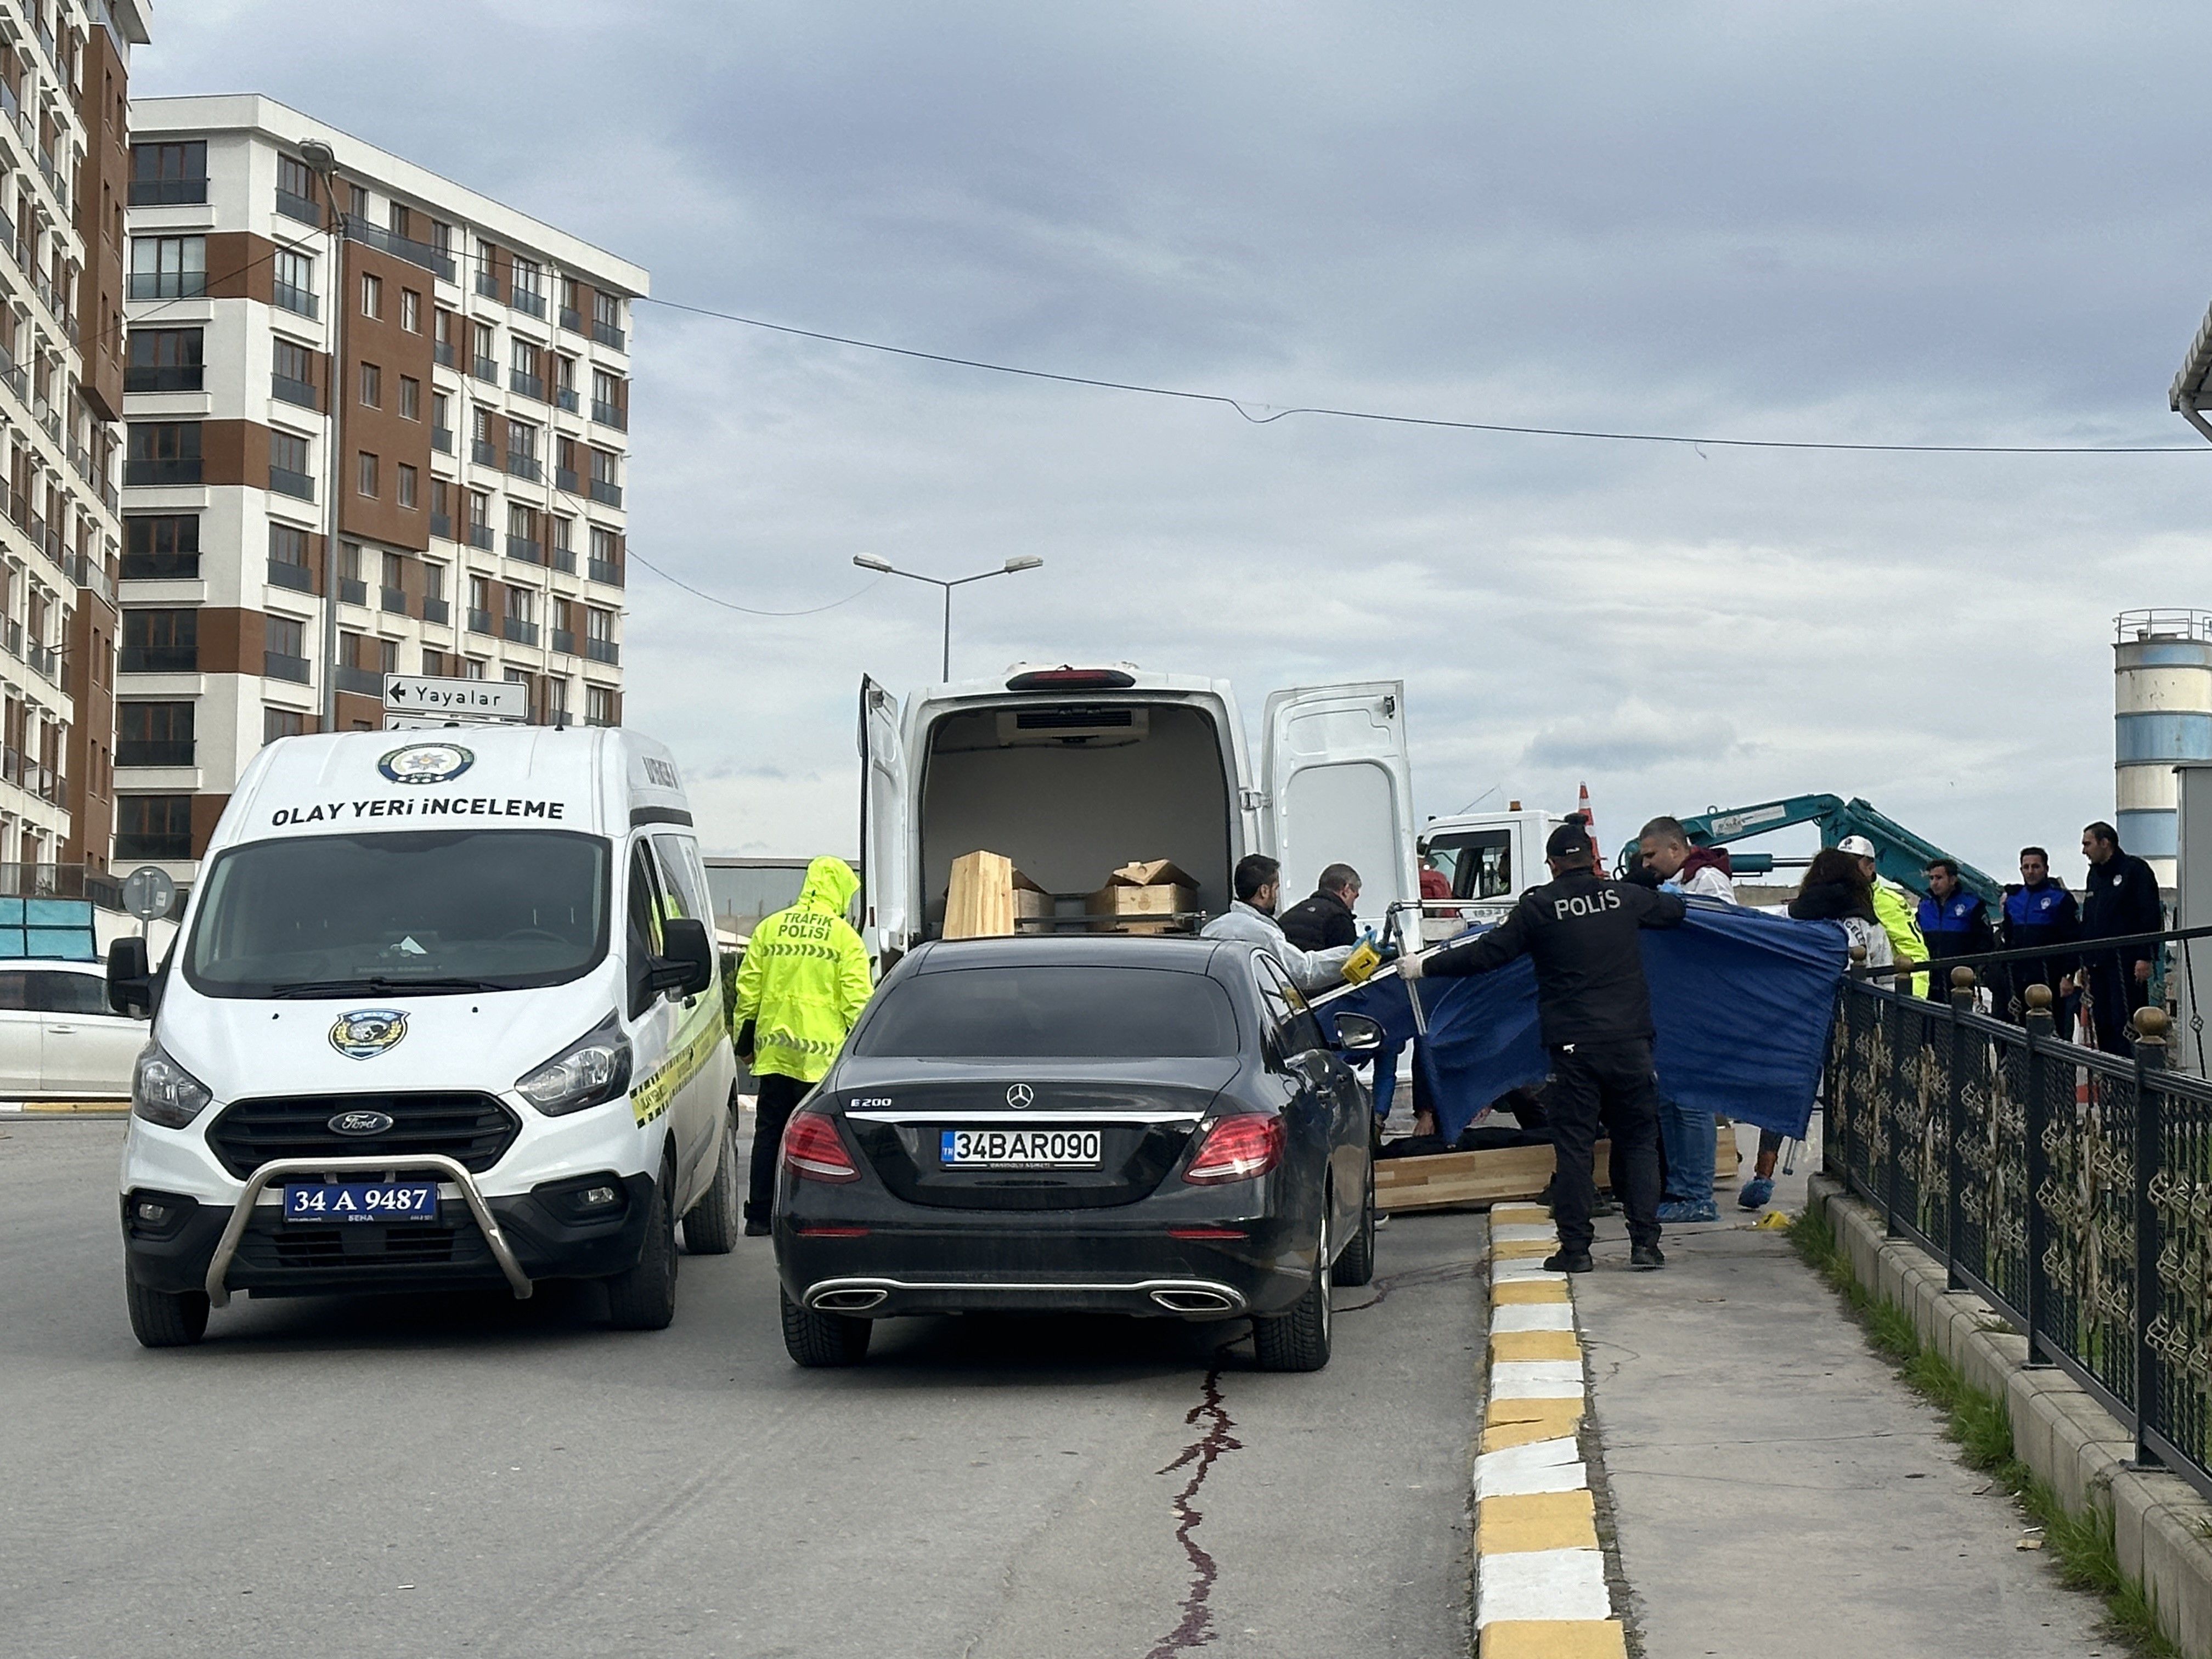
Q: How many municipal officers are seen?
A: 3